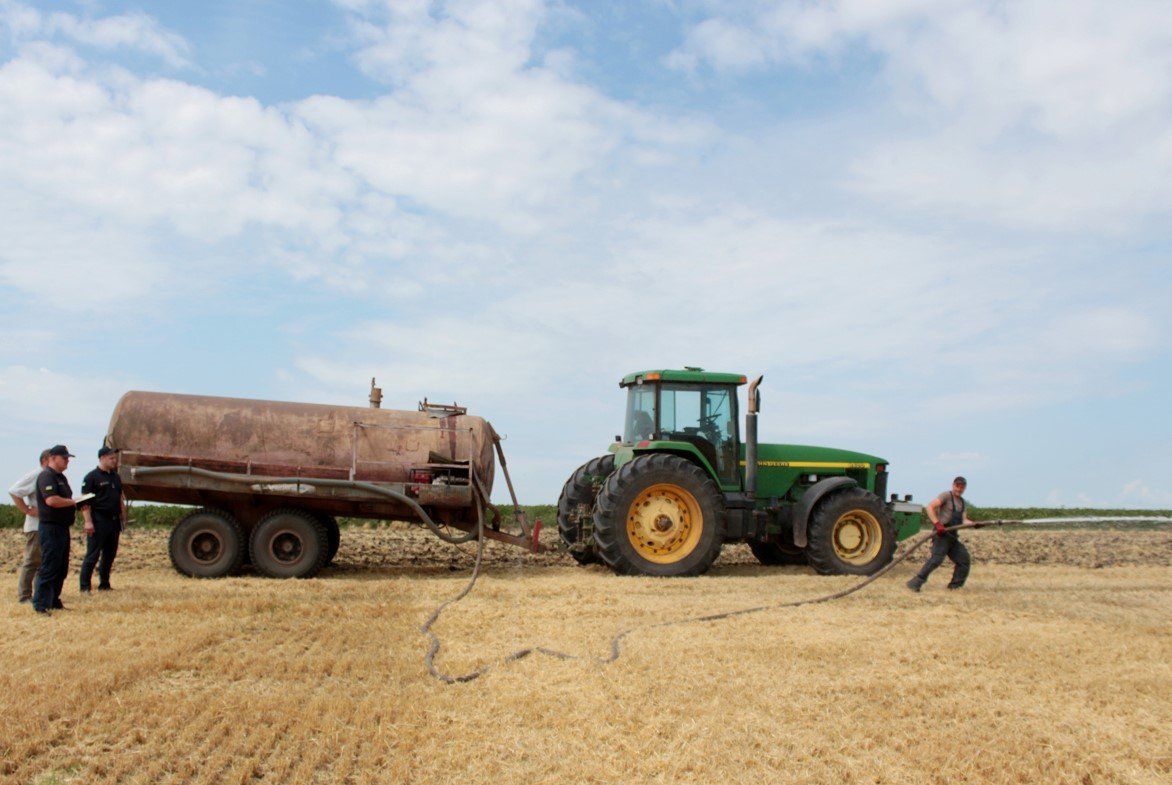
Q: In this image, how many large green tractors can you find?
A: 1